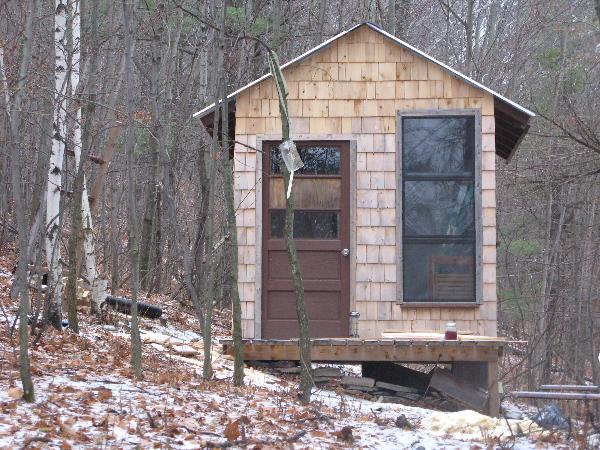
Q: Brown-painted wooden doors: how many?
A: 1